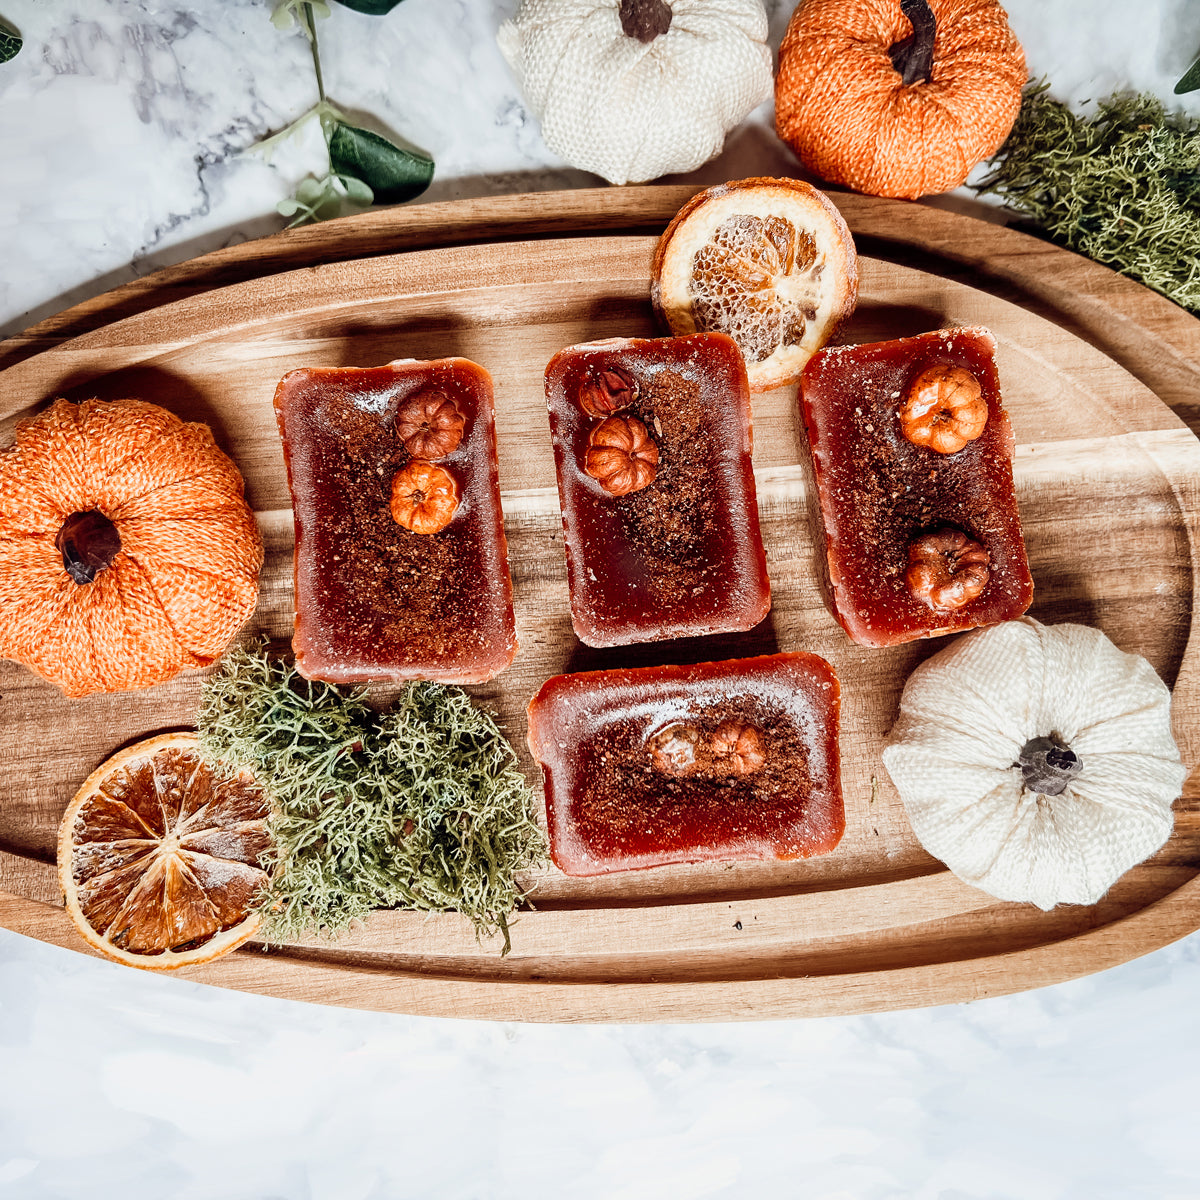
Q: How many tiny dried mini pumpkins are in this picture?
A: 8